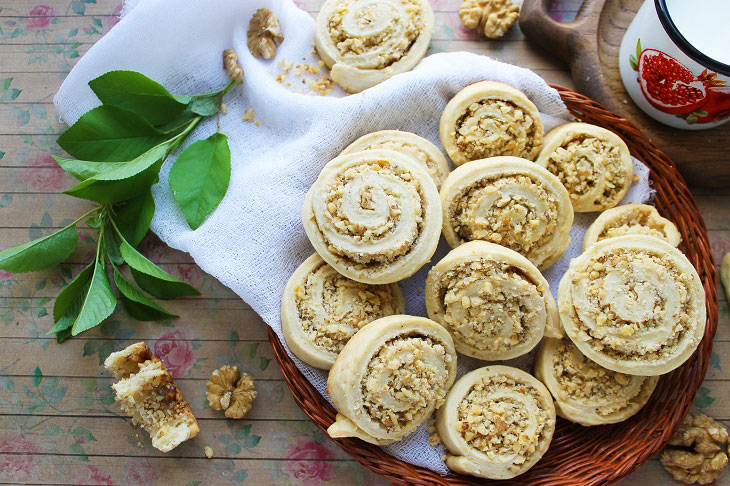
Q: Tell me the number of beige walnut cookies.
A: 13